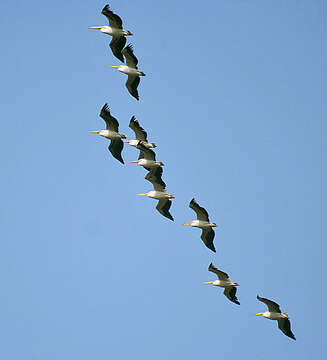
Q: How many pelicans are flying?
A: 9